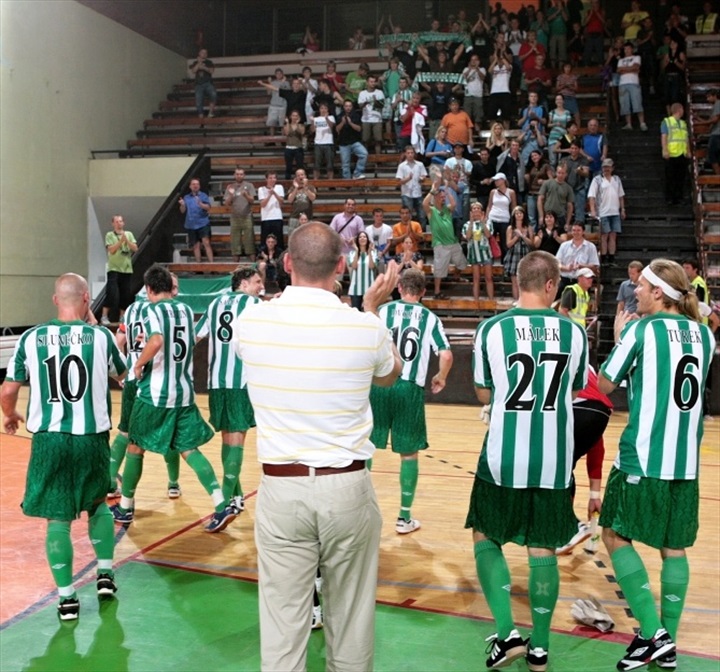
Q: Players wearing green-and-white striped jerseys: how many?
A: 7